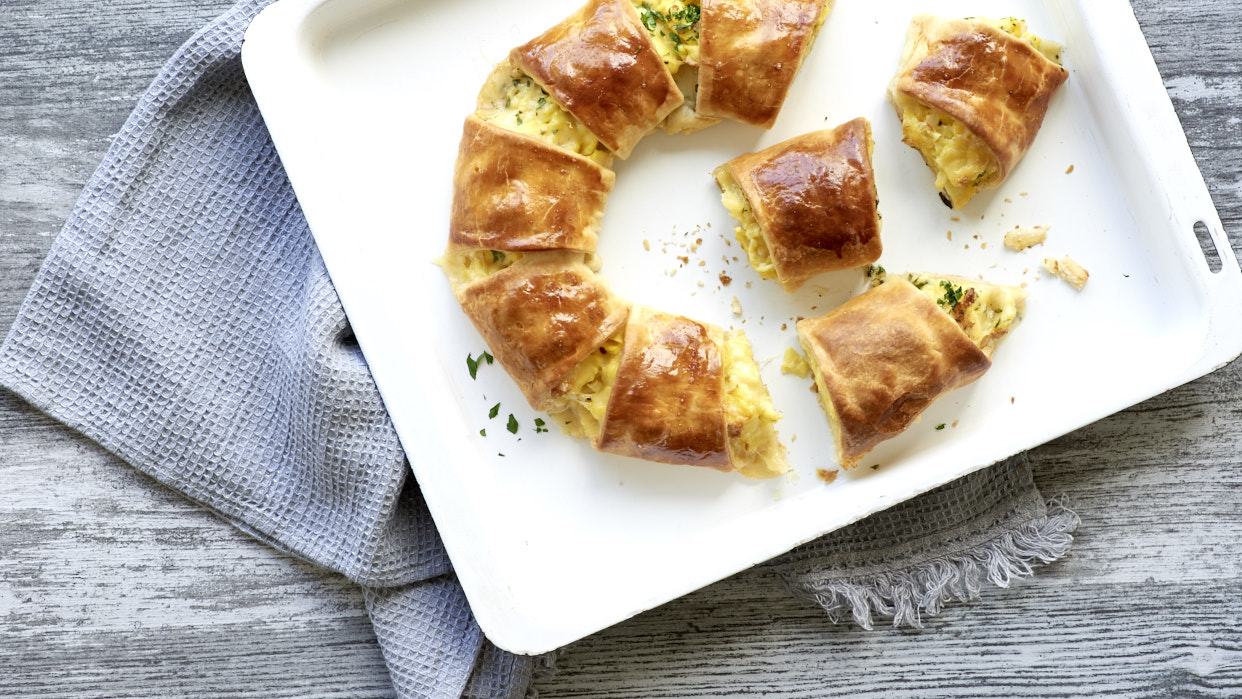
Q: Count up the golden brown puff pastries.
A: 8